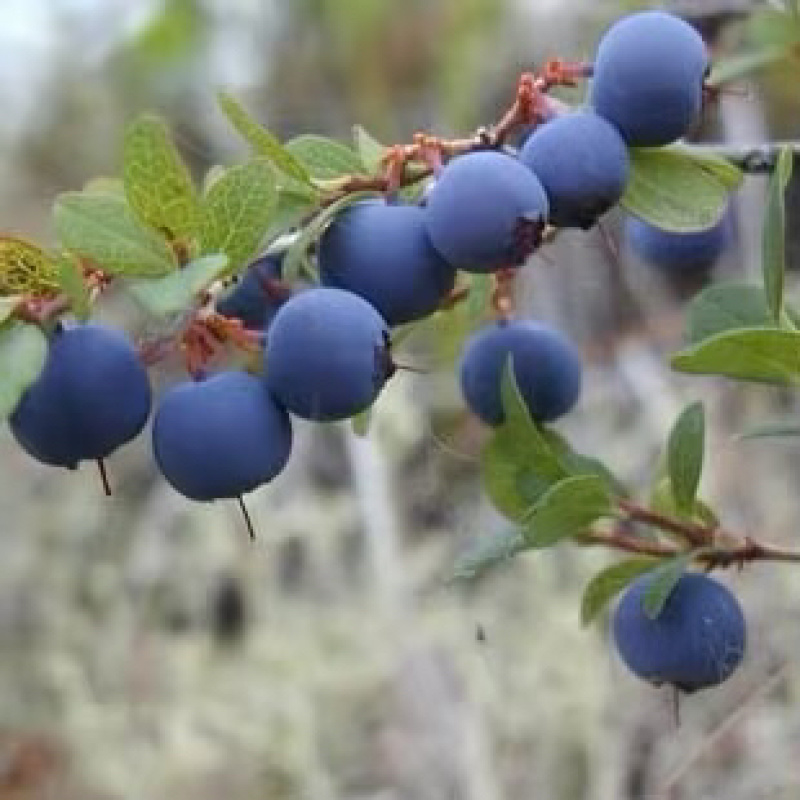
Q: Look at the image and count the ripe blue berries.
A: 11